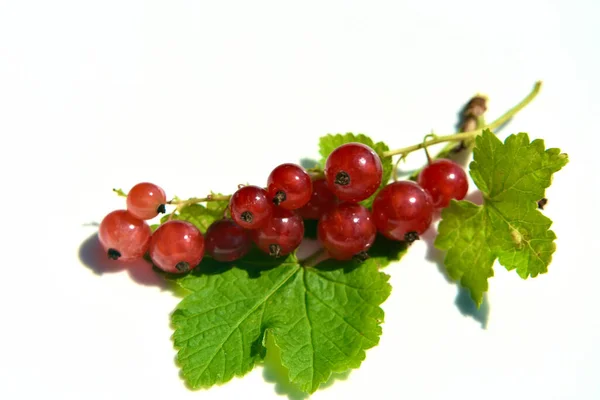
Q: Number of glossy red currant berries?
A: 12